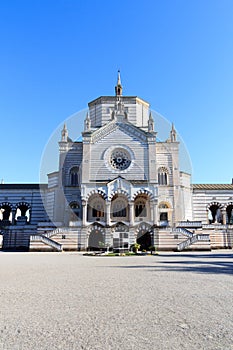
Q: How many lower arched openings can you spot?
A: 3